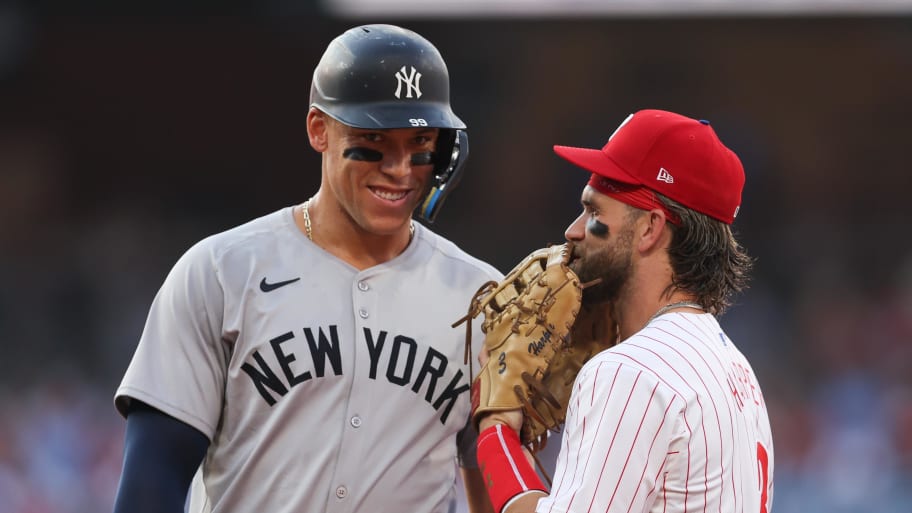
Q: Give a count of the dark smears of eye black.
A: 3